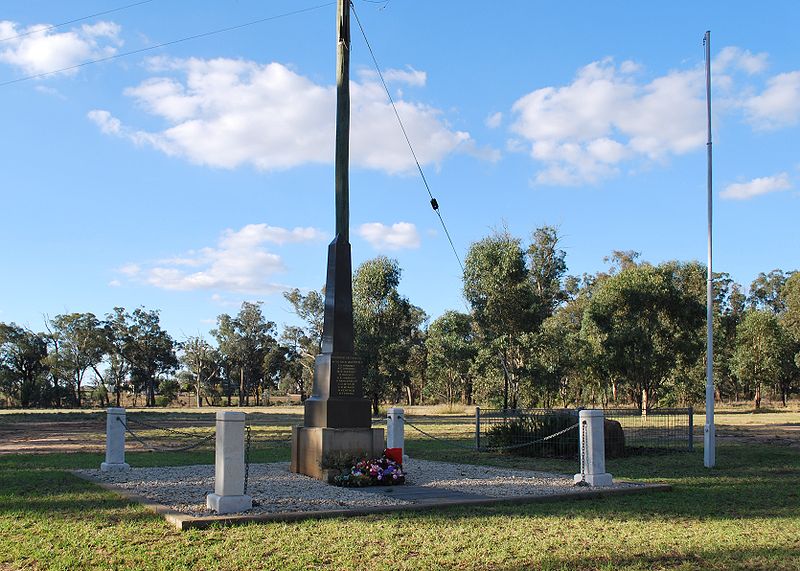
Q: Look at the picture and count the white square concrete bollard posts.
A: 4